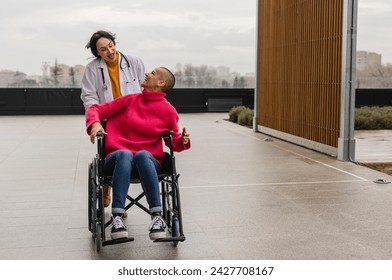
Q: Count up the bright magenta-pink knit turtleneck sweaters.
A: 1